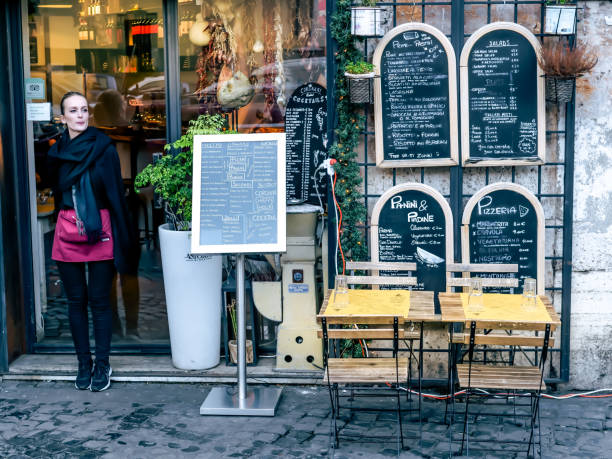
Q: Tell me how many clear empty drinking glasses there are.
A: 3